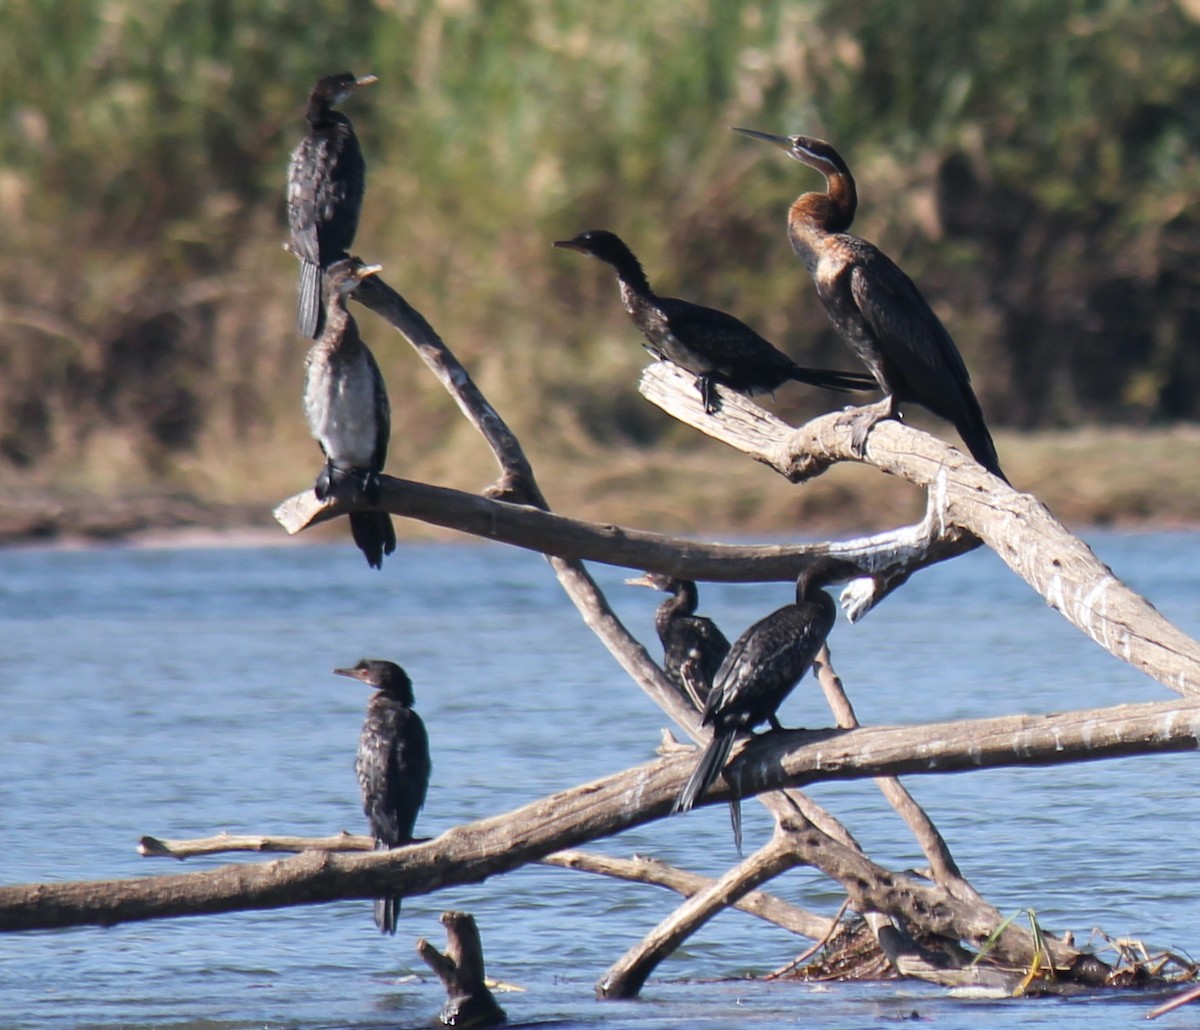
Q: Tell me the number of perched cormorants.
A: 6